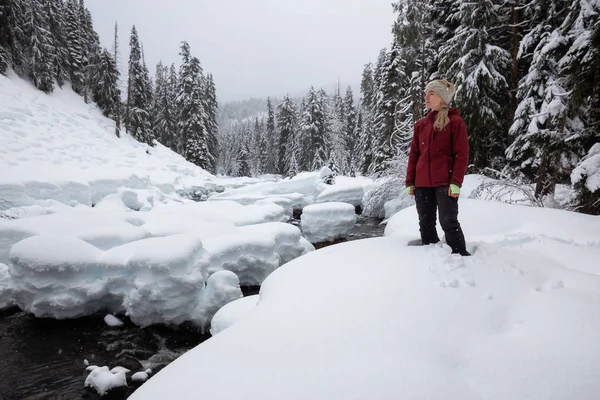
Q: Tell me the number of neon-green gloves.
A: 2